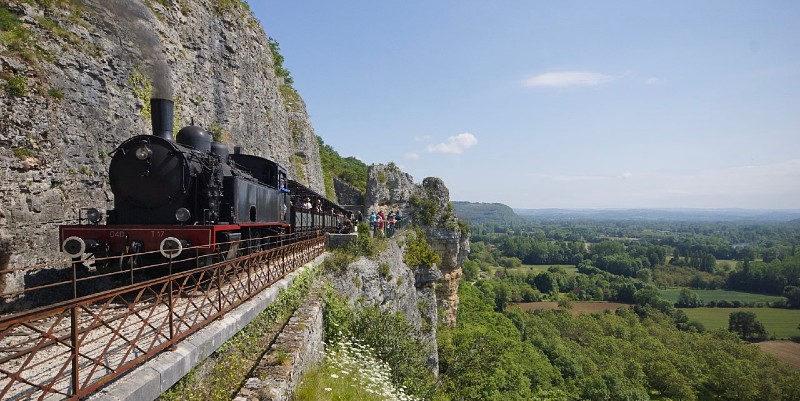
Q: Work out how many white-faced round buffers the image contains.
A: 2